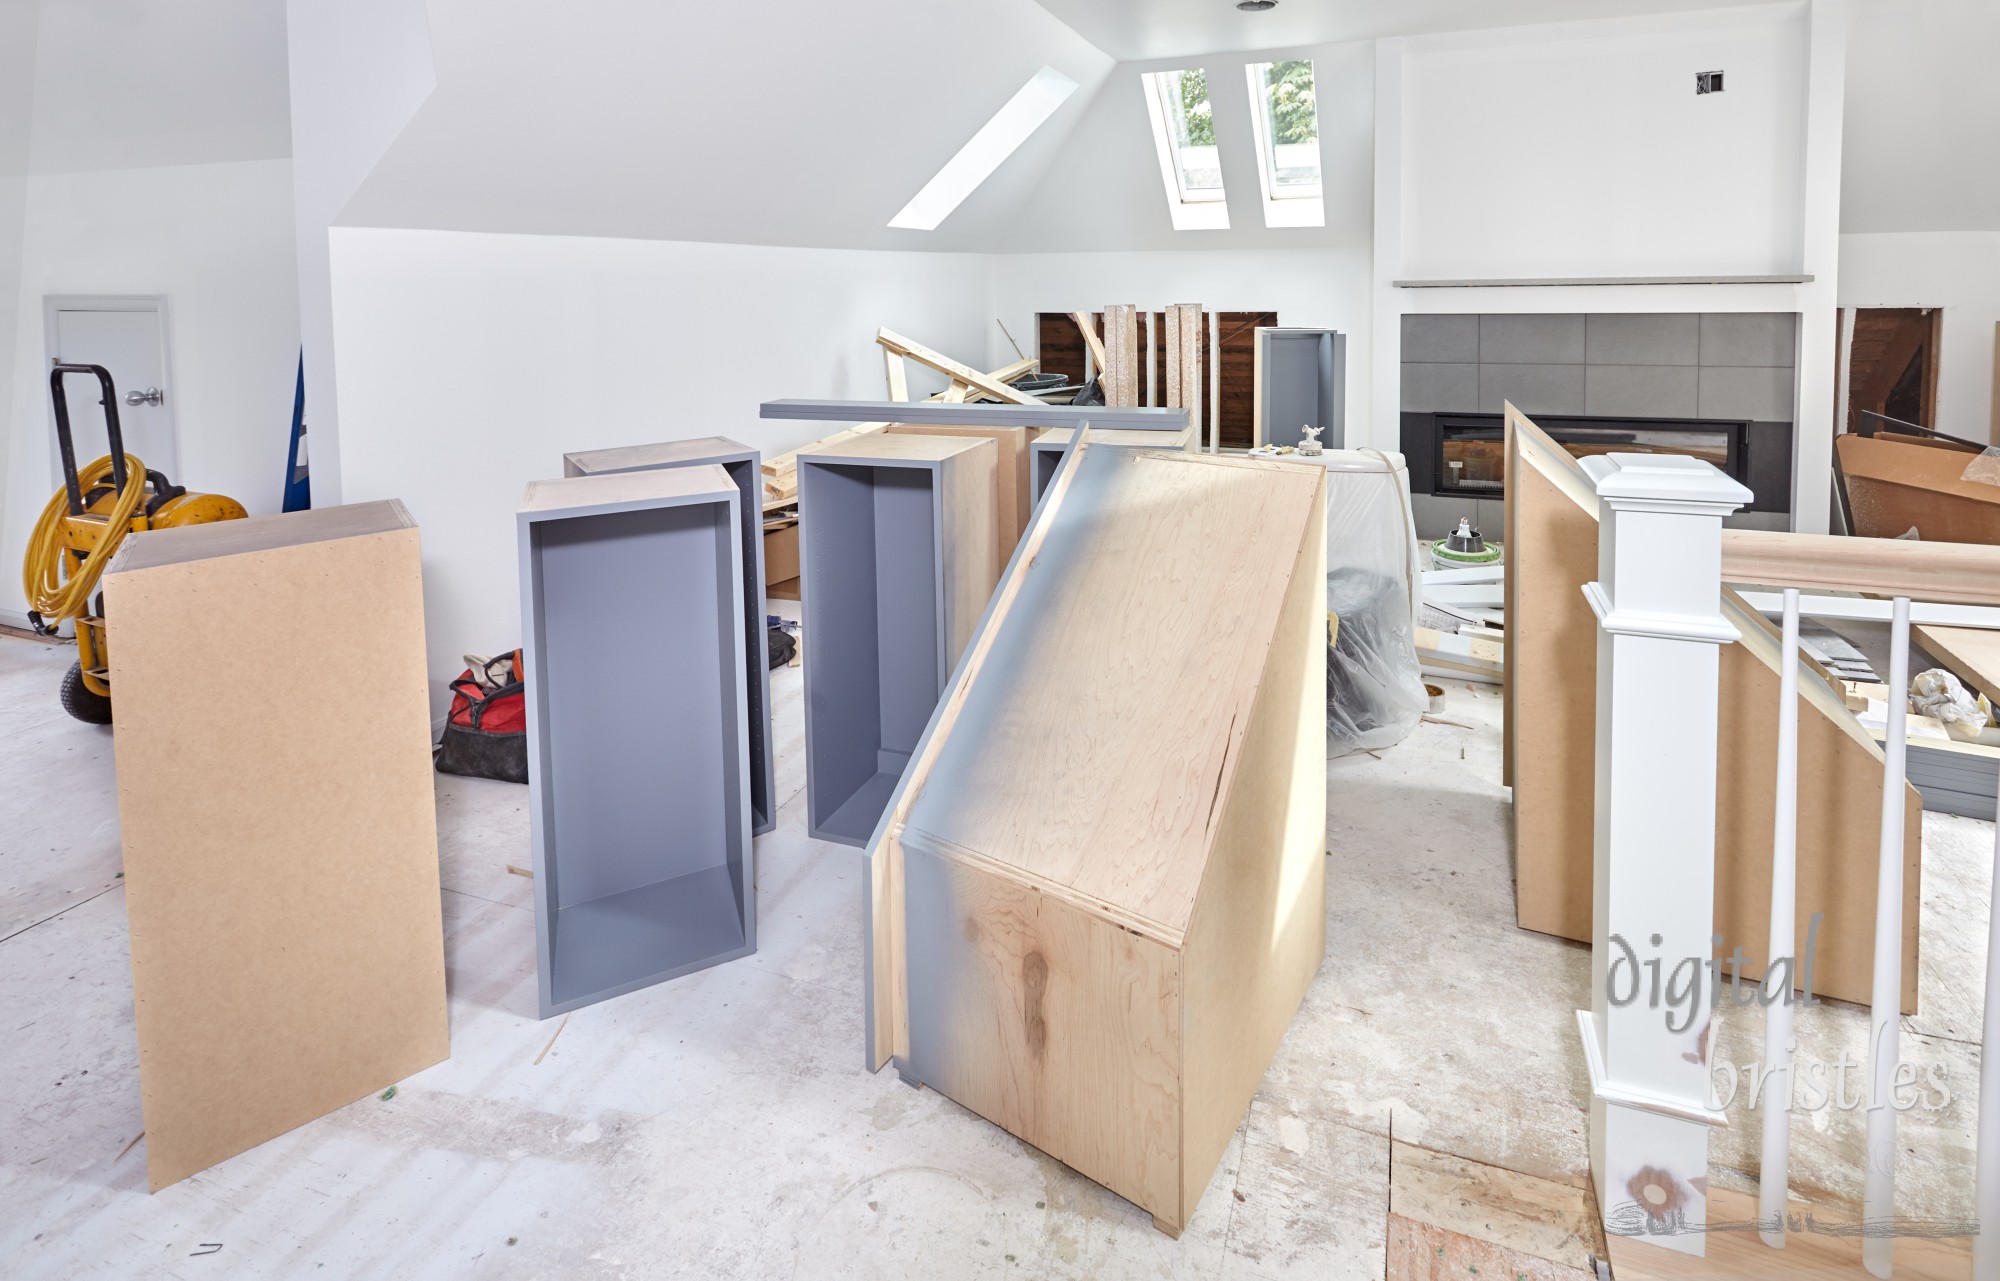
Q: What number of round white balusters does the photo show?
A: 3